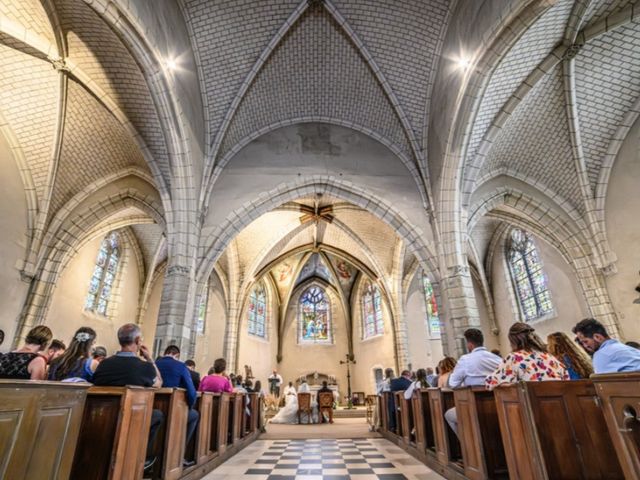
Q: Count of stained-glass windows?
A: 7